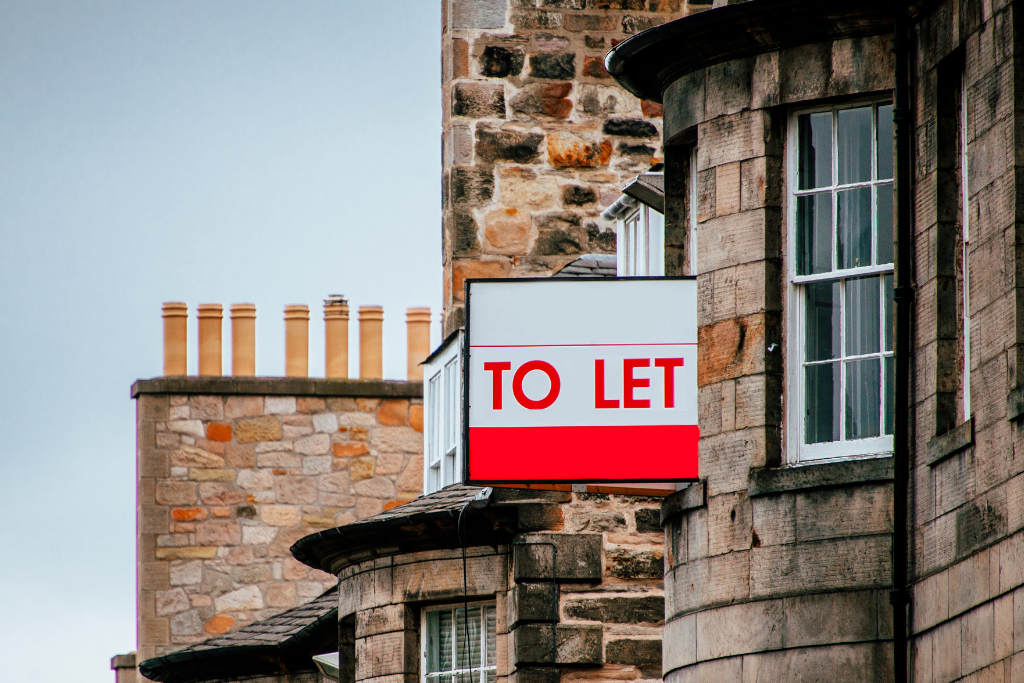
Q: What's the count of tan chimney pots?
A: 7